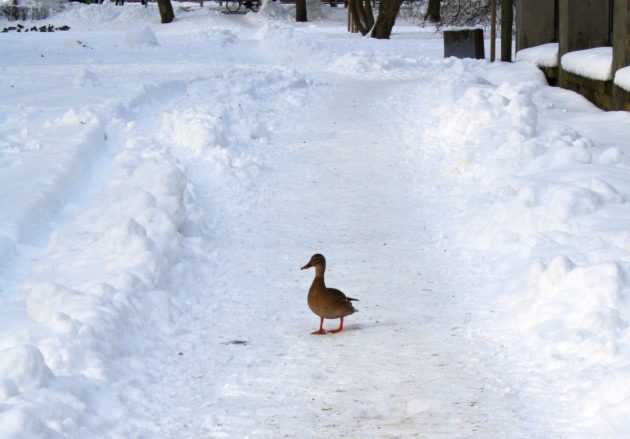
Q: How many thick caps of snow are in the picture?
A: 3